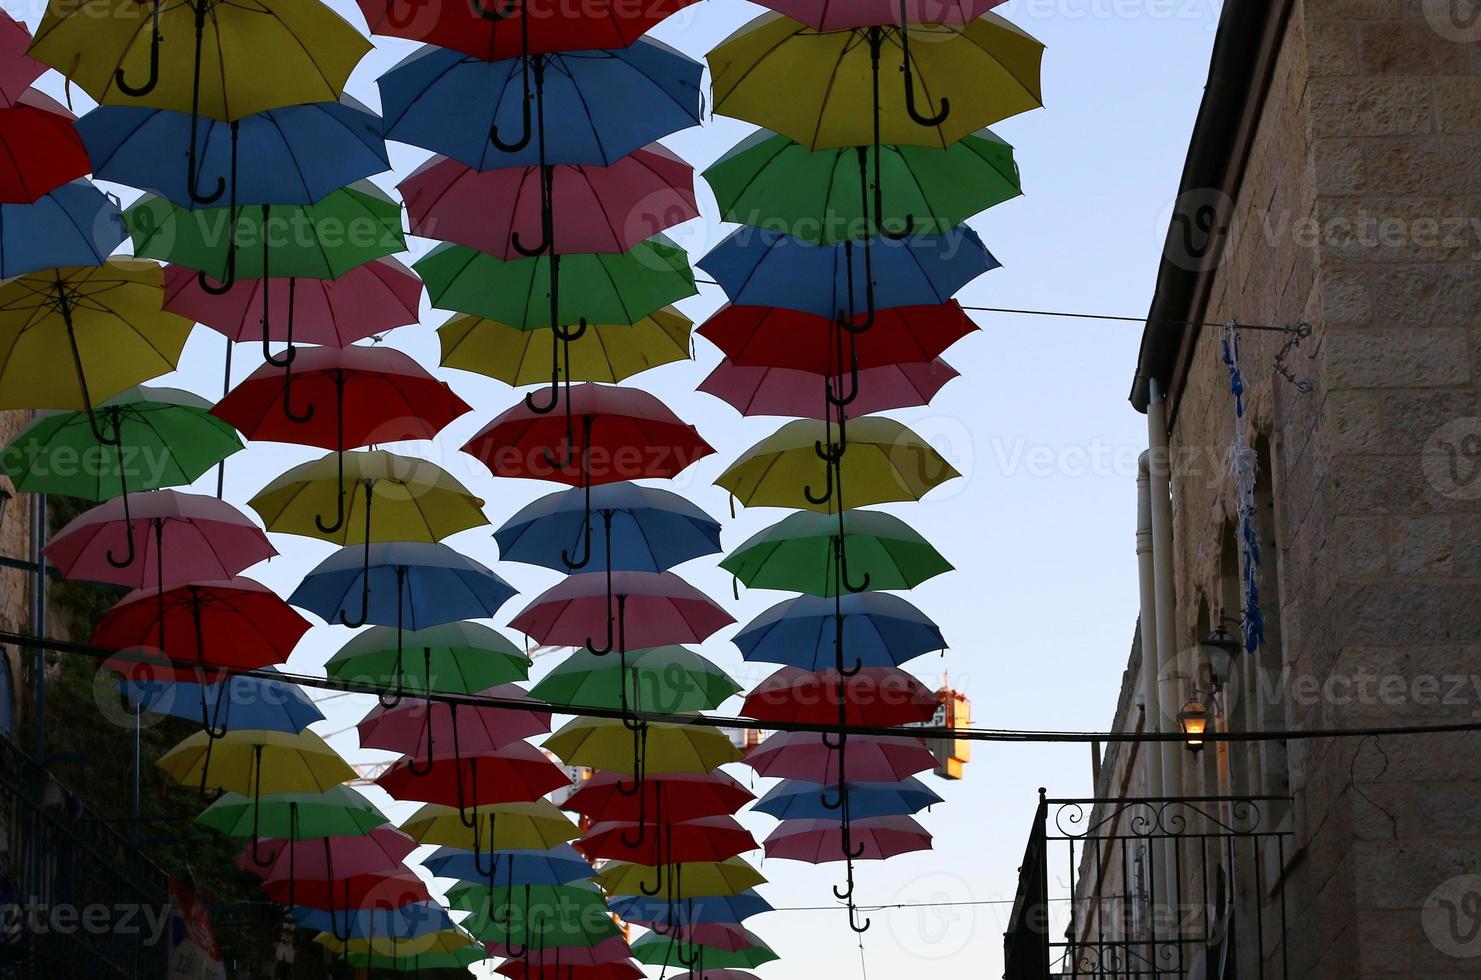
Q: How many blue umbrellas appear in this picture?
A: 12